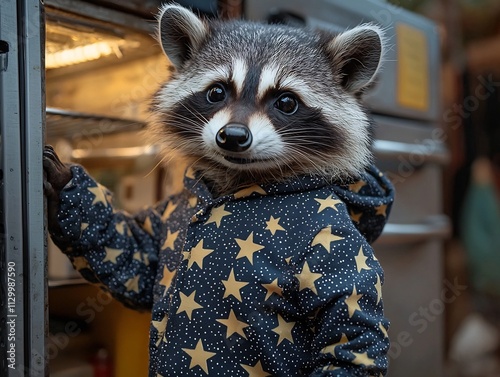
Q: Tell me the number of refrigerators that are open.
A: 1